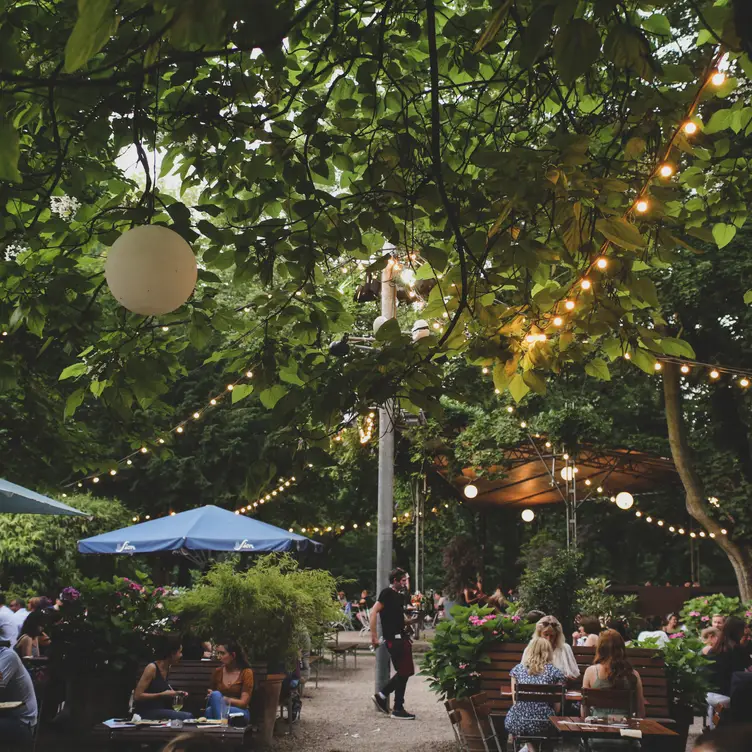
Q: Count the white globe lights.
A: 5